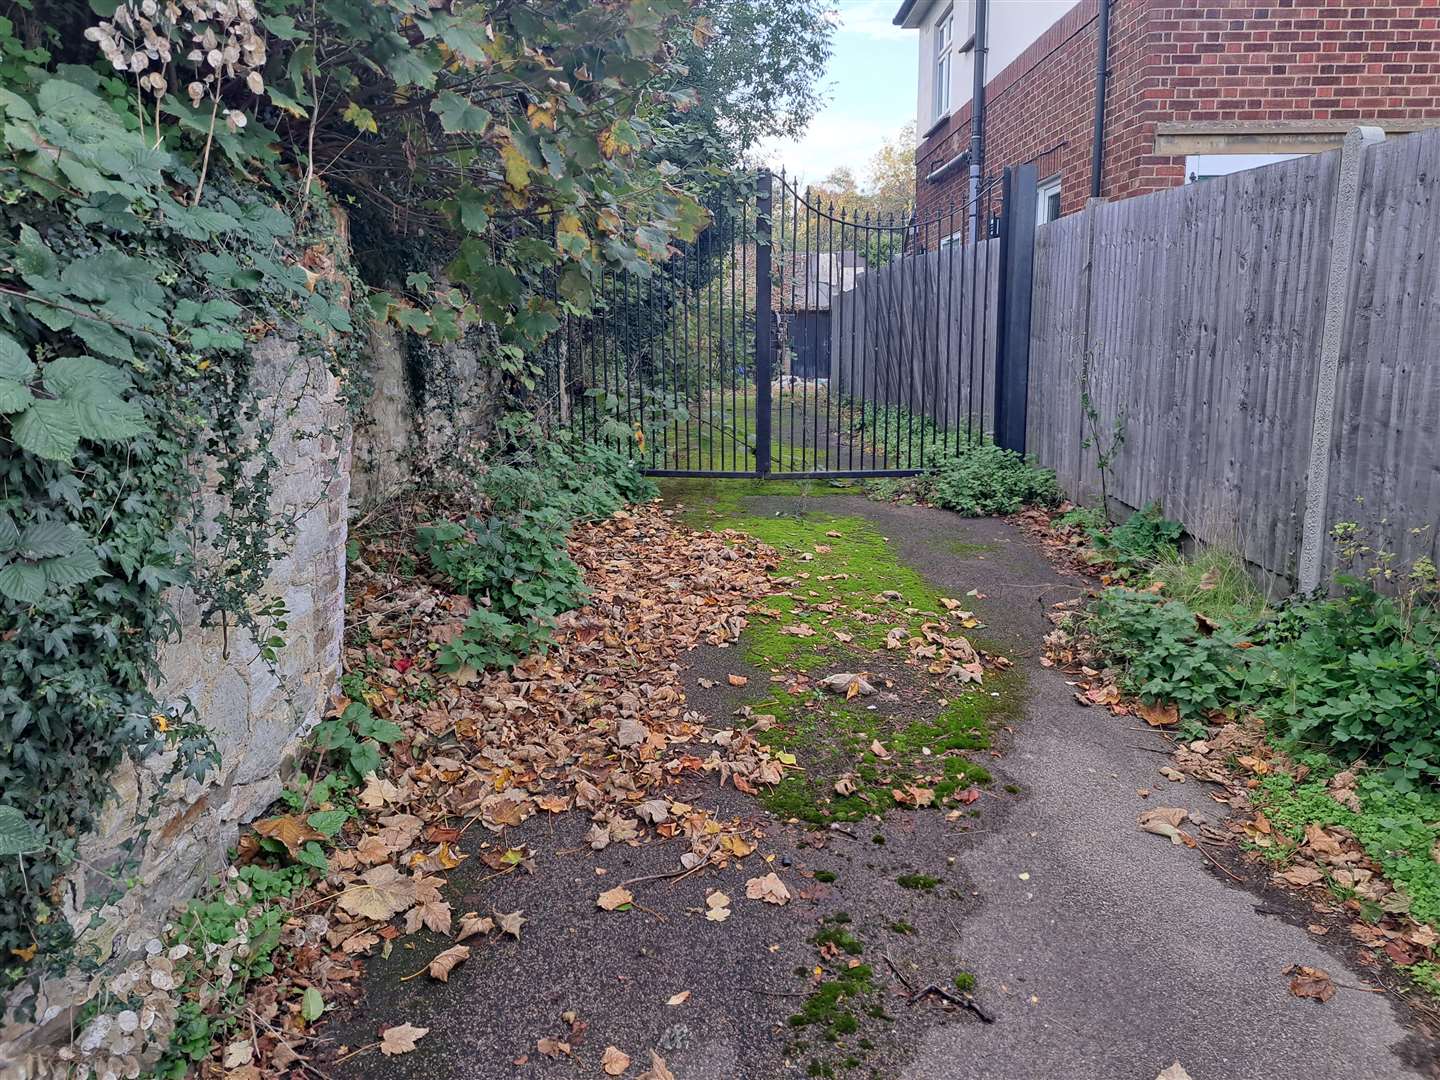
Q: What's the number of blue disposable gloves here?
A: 0